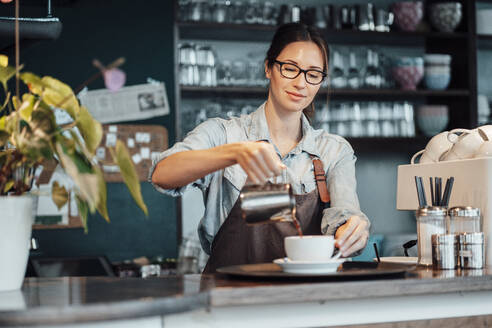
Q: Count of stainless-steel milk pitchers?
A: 1